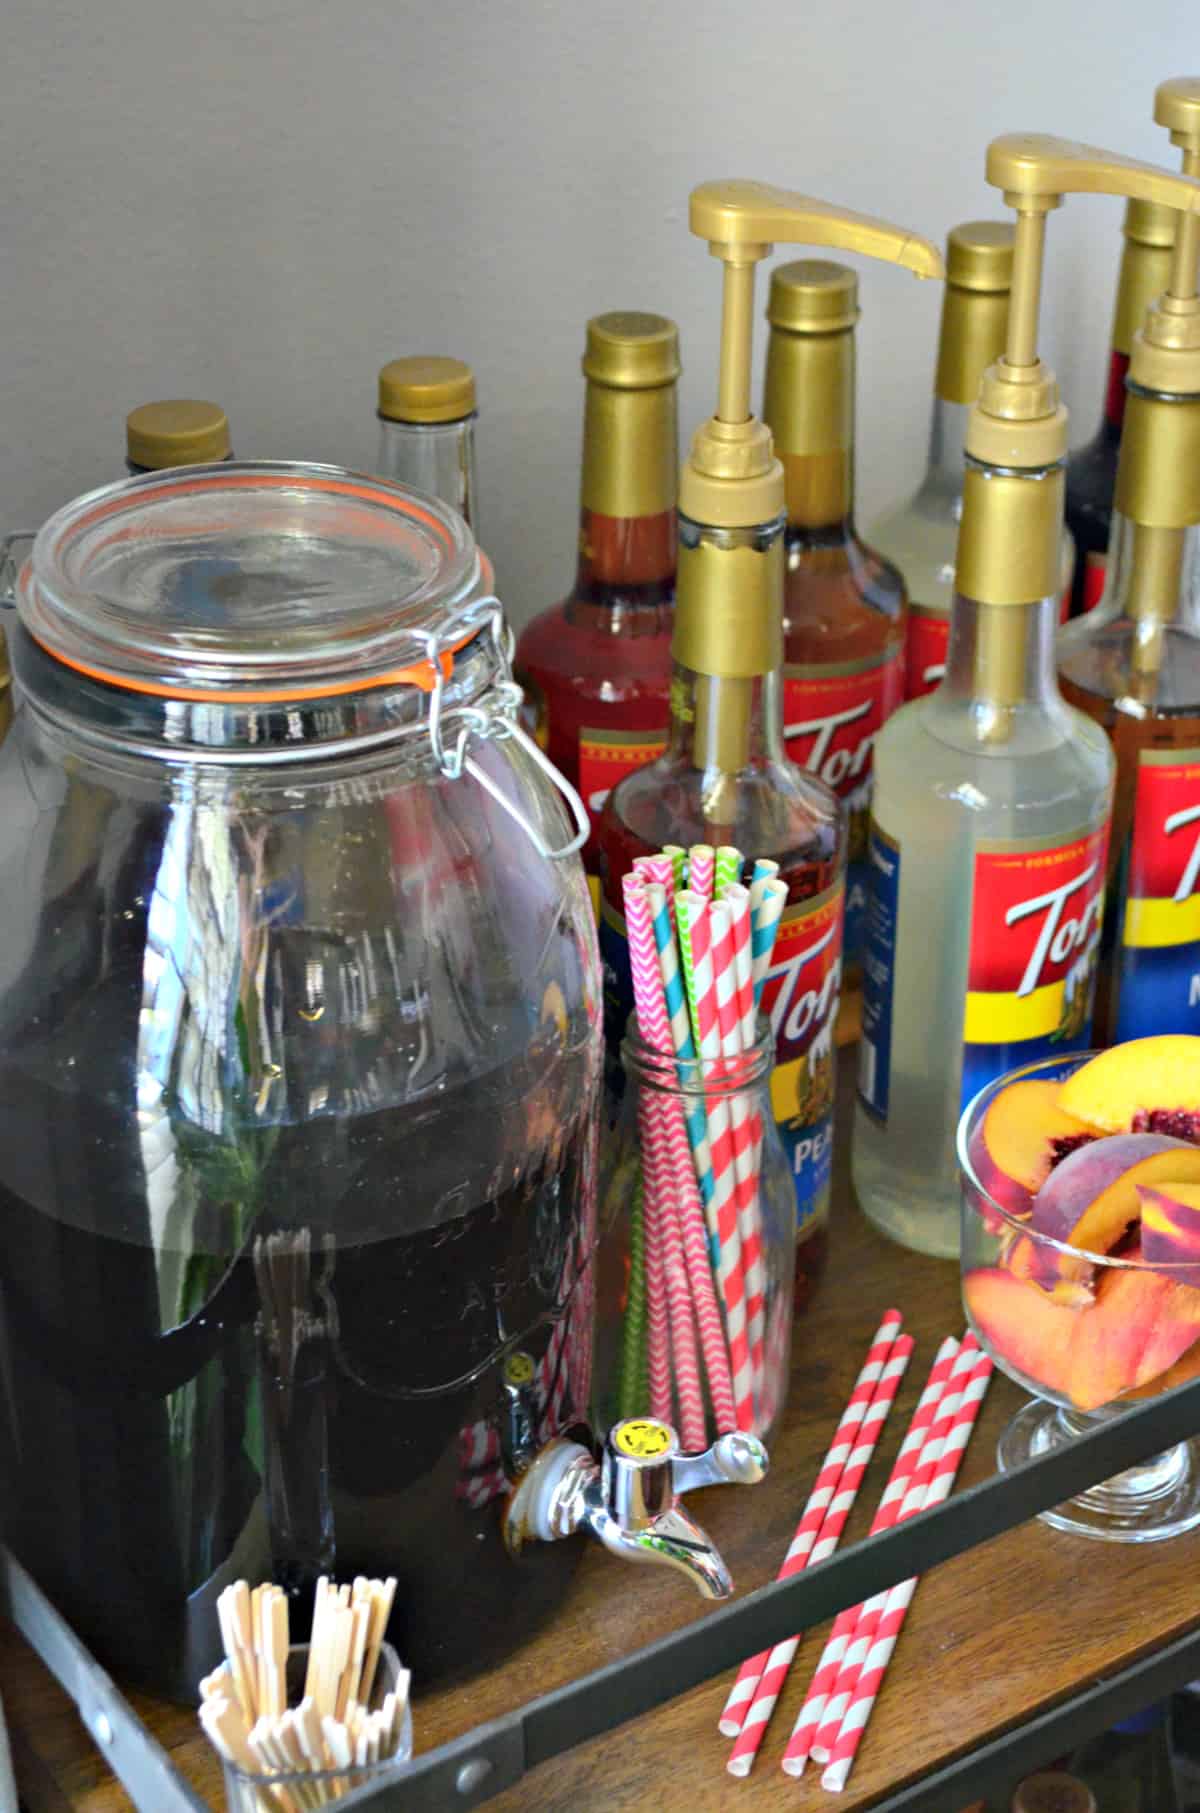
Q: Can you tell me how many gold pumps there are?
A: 3